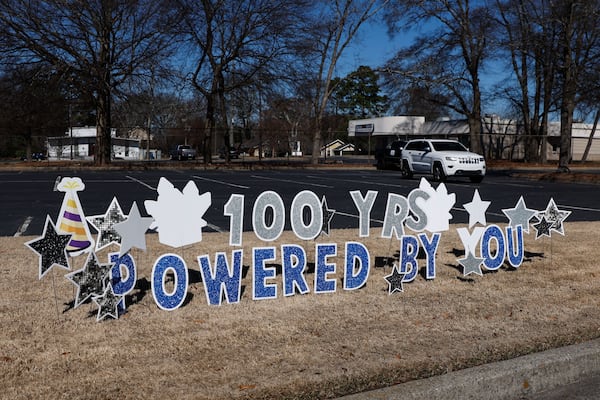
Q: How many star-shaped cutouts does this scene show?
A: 12